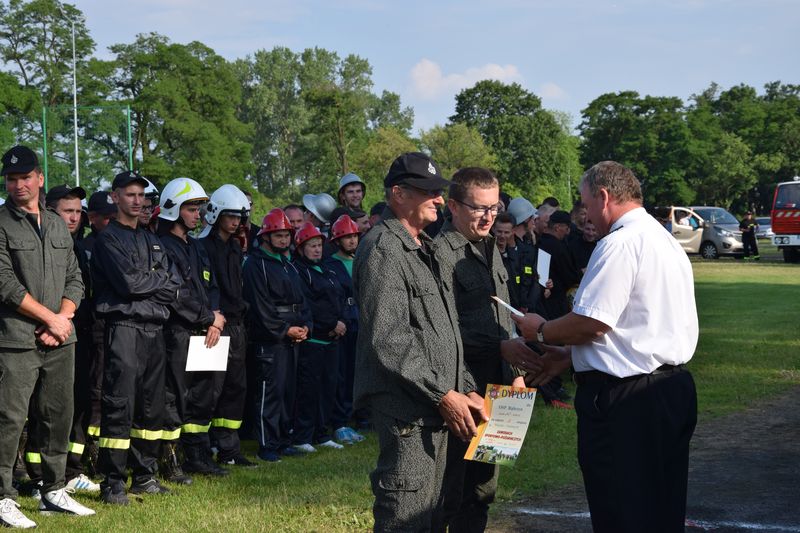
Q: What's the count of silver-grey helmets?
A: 3